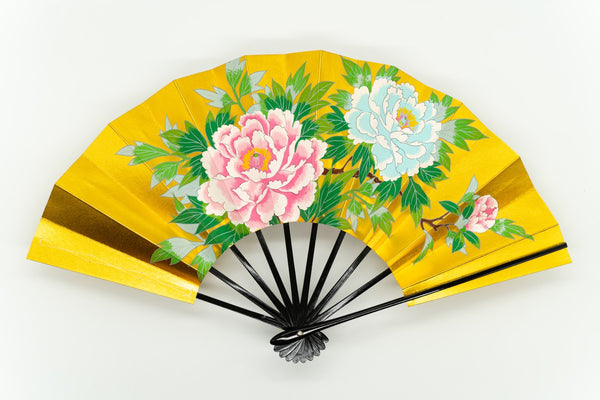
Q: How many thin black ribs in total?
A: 10